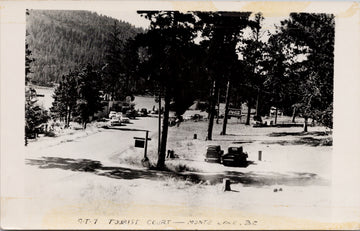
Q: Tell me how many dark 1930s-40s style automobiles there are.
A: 2